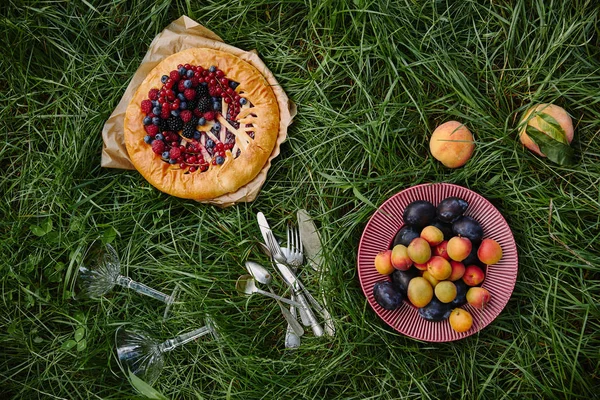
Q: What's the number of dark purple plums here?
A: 10